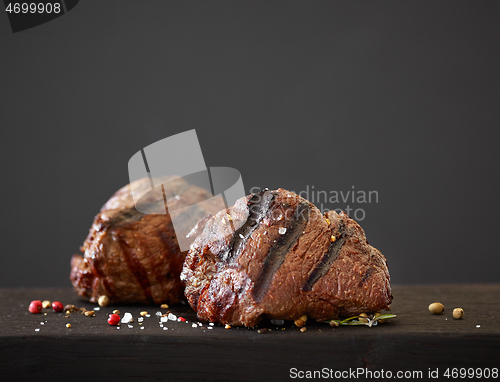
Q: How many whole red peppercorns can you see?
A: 3